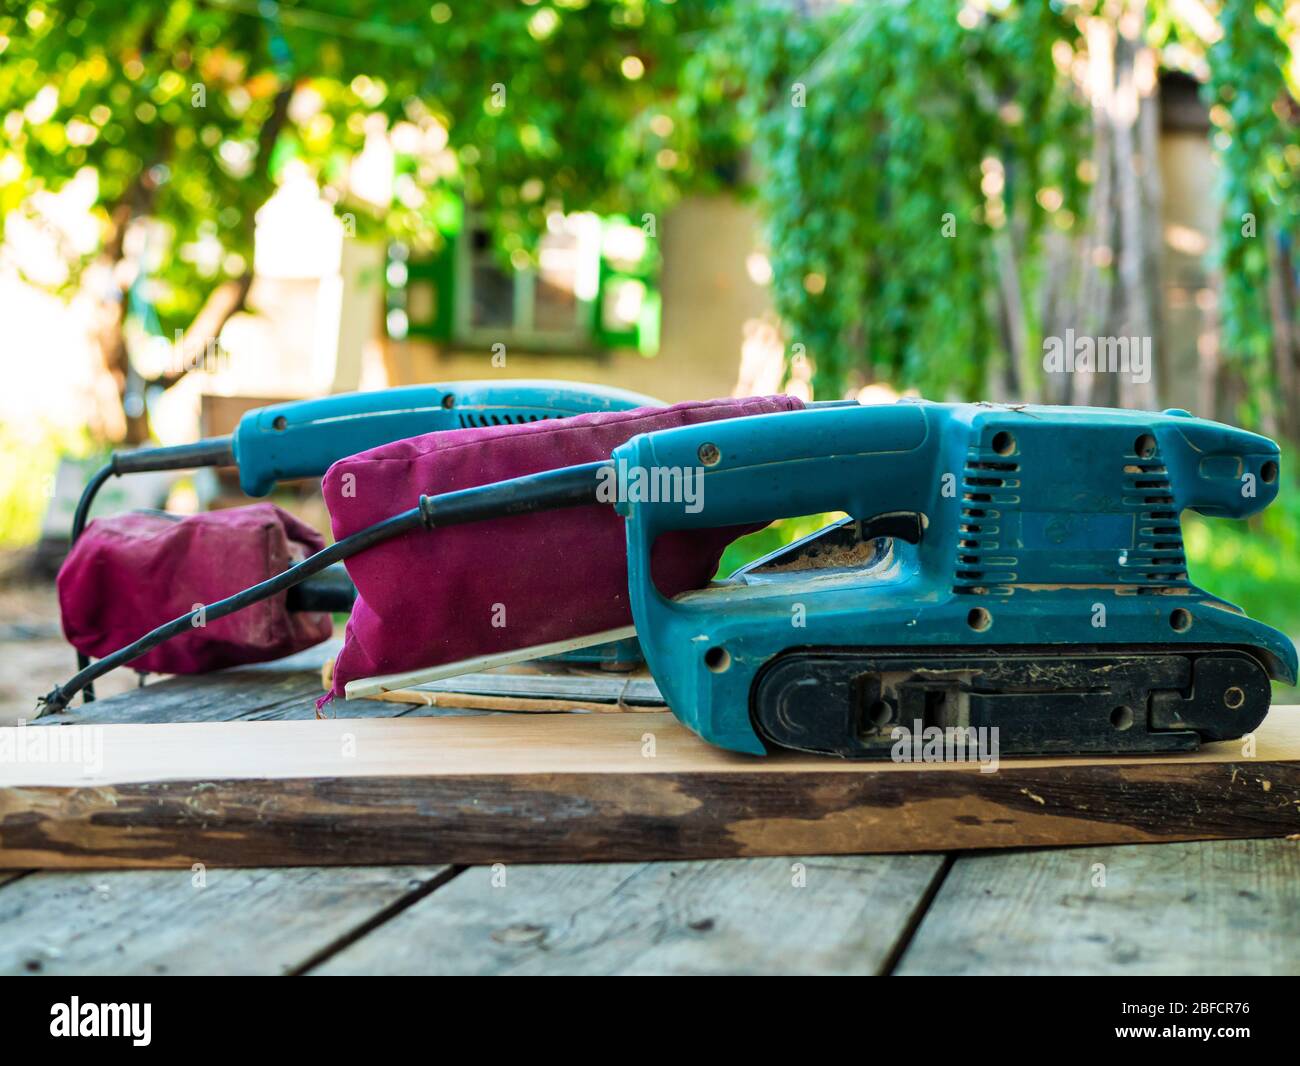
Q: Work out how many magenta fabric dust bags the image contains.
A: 2